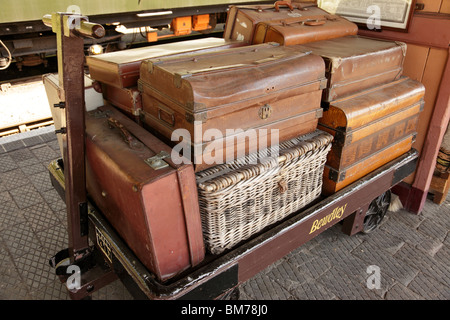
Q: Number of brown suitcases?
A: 8